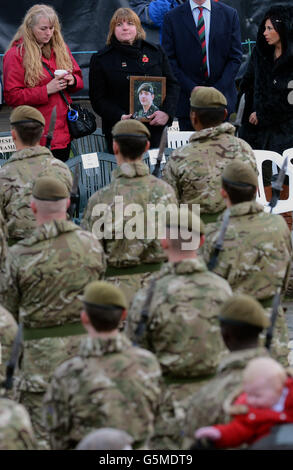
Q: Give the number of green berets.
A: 8